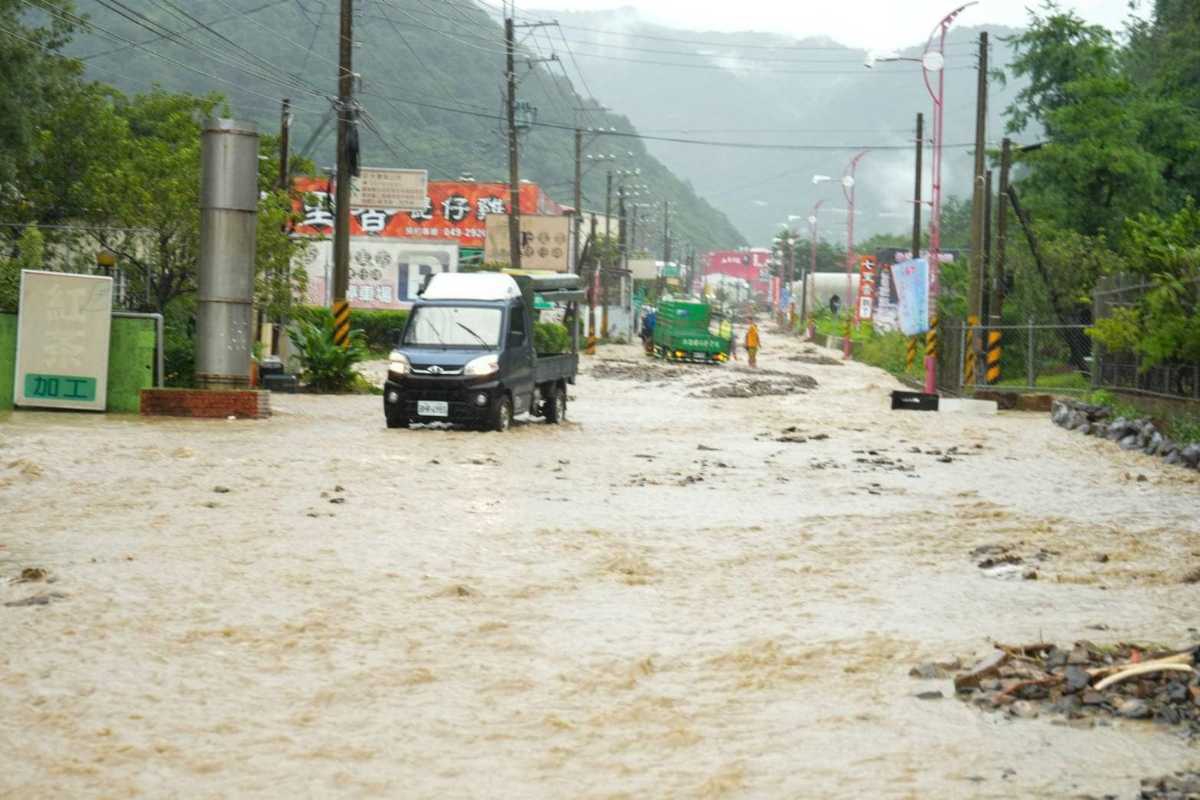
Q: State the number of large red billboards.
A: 1